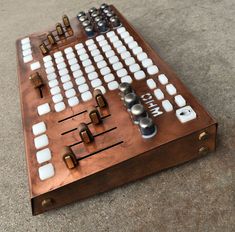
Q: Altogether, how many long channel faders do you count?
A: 8